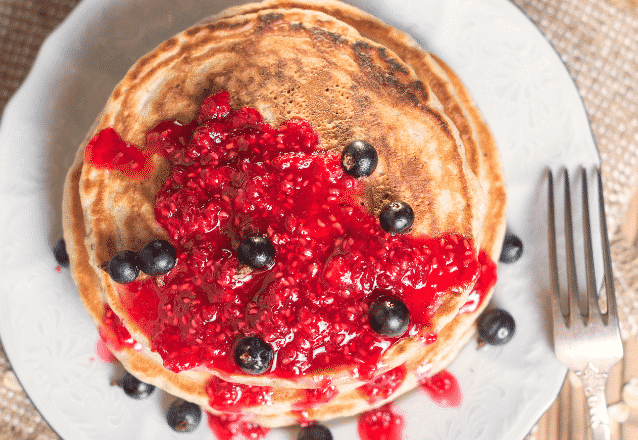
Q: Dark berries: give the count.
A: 13